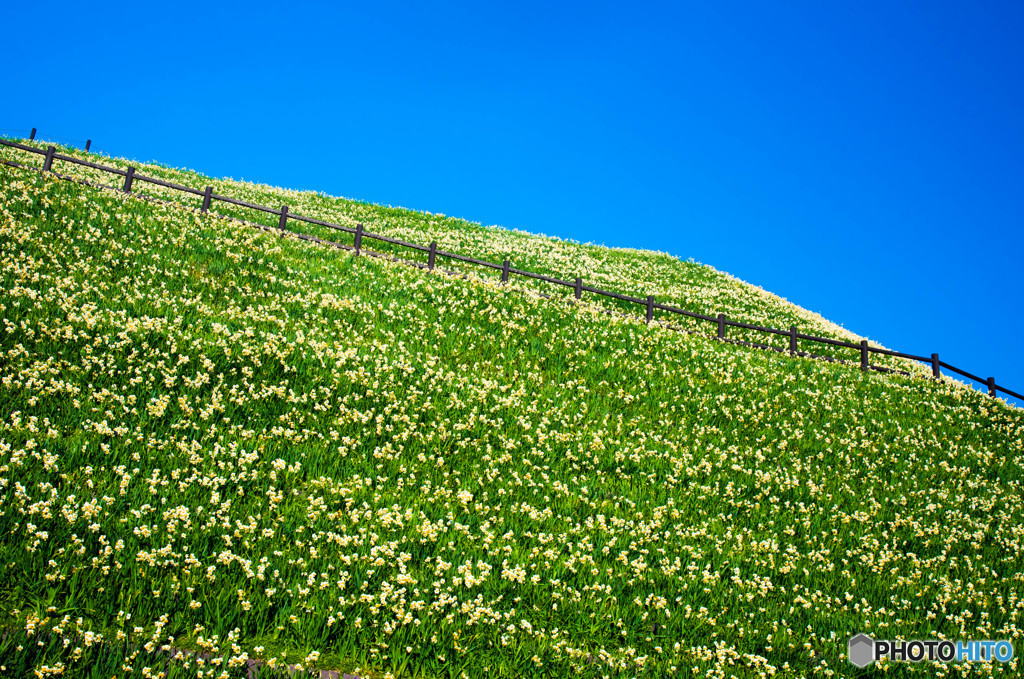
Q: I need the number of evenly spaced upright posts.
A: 14